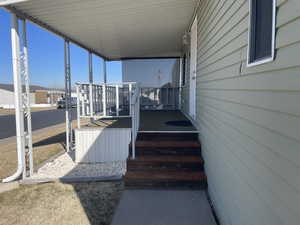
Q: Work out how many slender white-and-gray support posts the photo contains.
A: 4